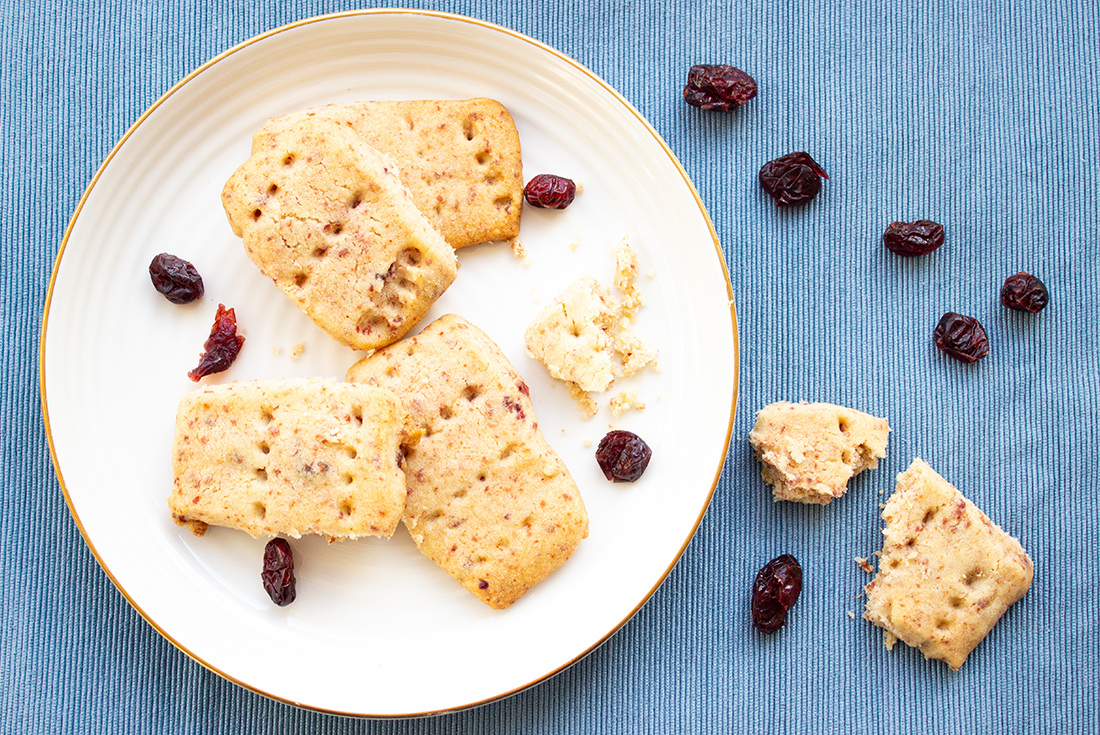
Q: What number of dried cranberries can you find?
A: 11